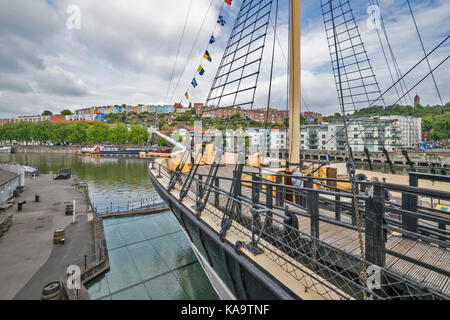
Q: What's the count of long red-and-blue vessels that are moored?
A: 1